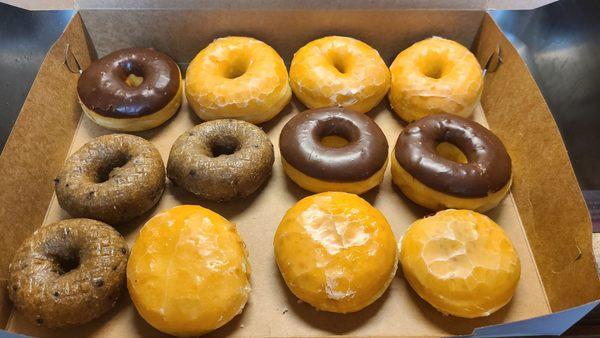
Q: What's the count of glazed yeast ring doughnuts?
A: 3